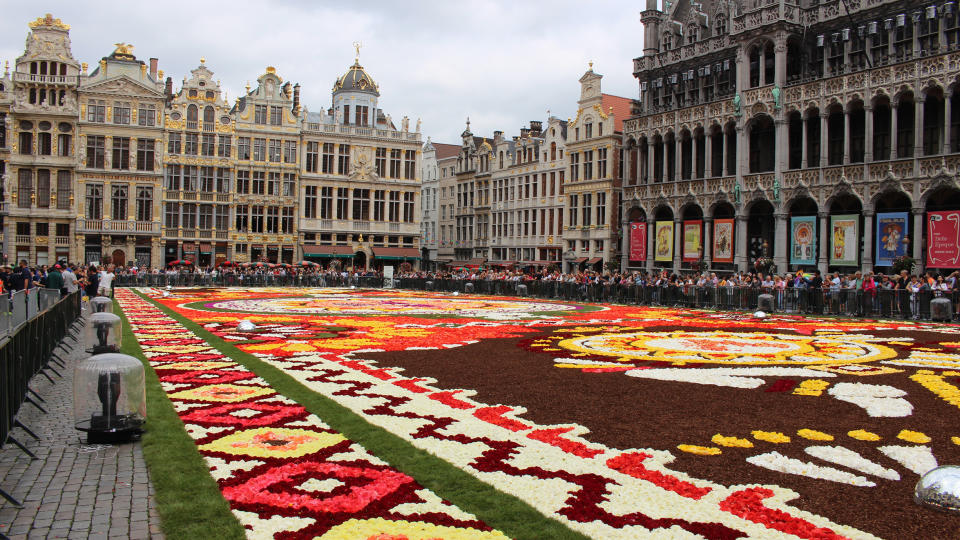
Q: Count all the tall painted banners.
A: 8